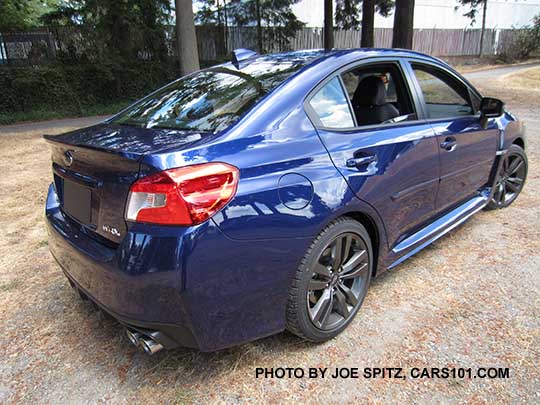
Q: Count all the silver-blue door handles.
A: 2